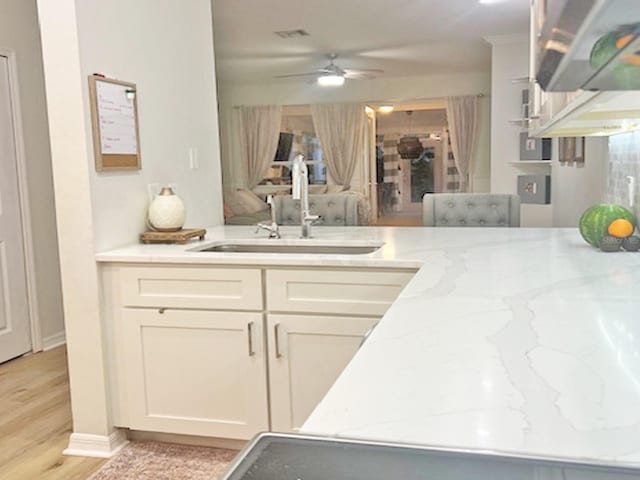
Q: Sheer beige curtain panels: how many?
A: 3